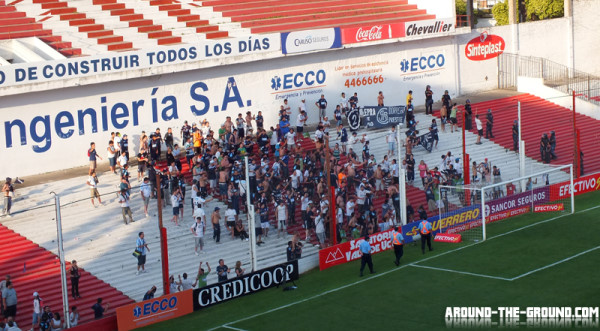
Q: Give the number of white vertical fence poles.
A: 4